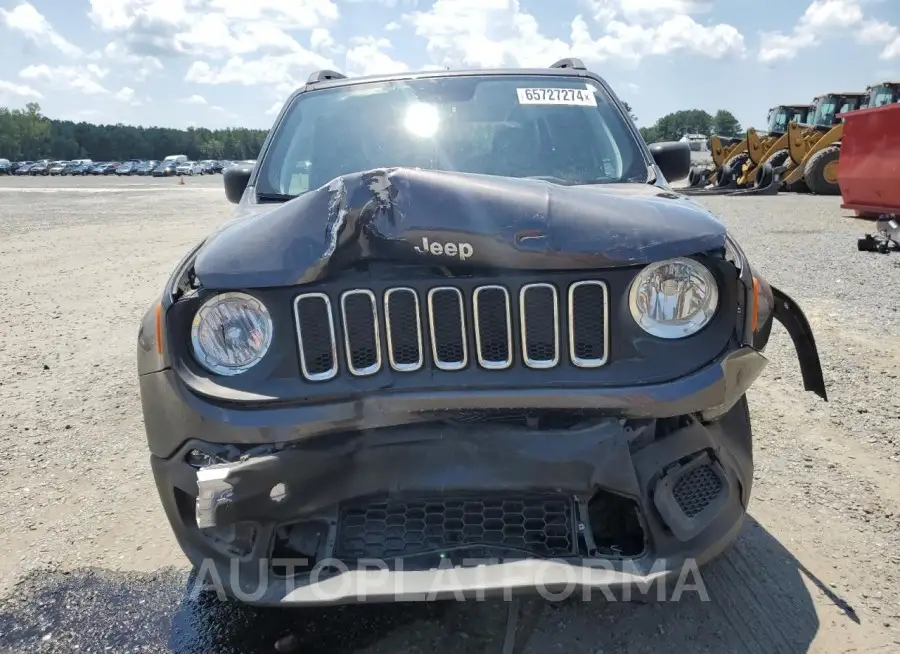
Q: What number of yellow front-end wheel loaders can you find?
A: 3